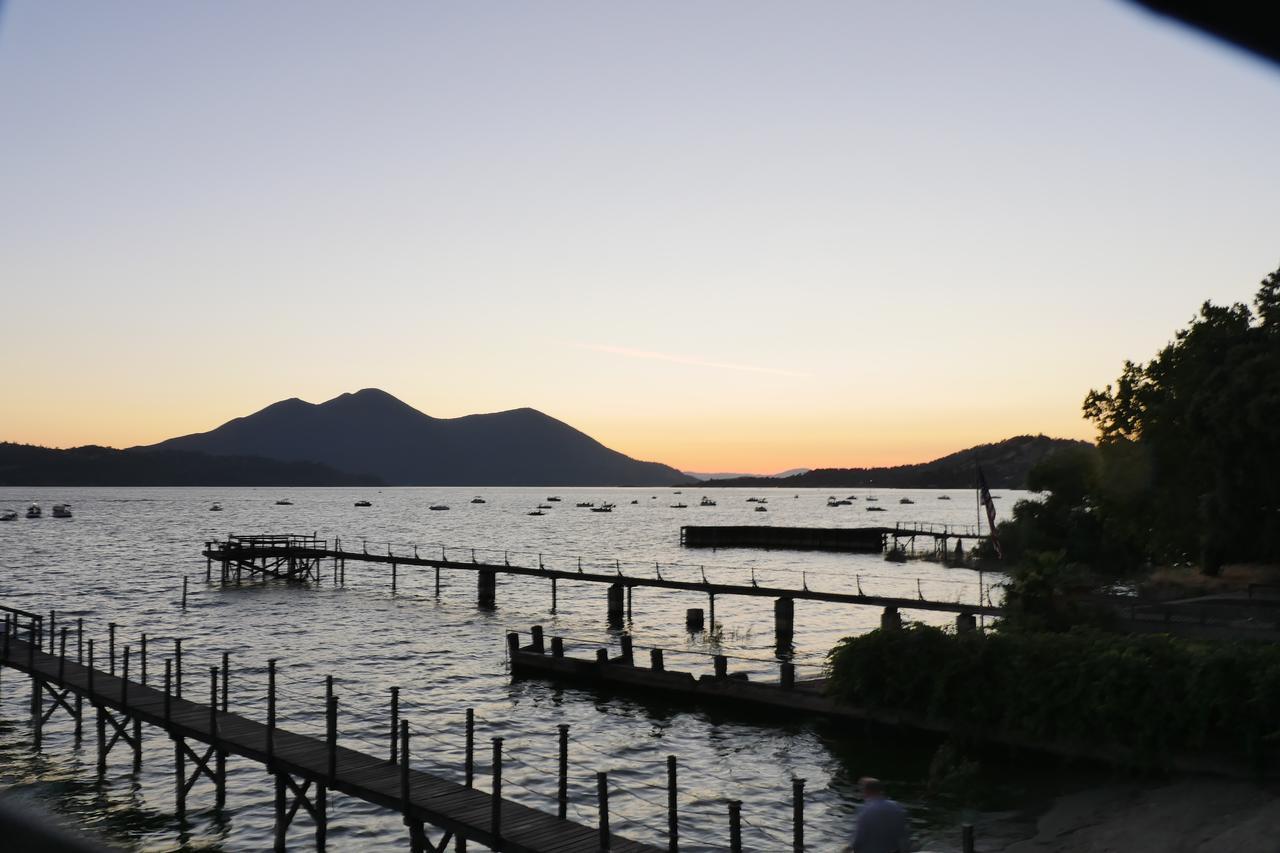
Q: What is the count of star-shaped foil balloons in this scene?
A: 0